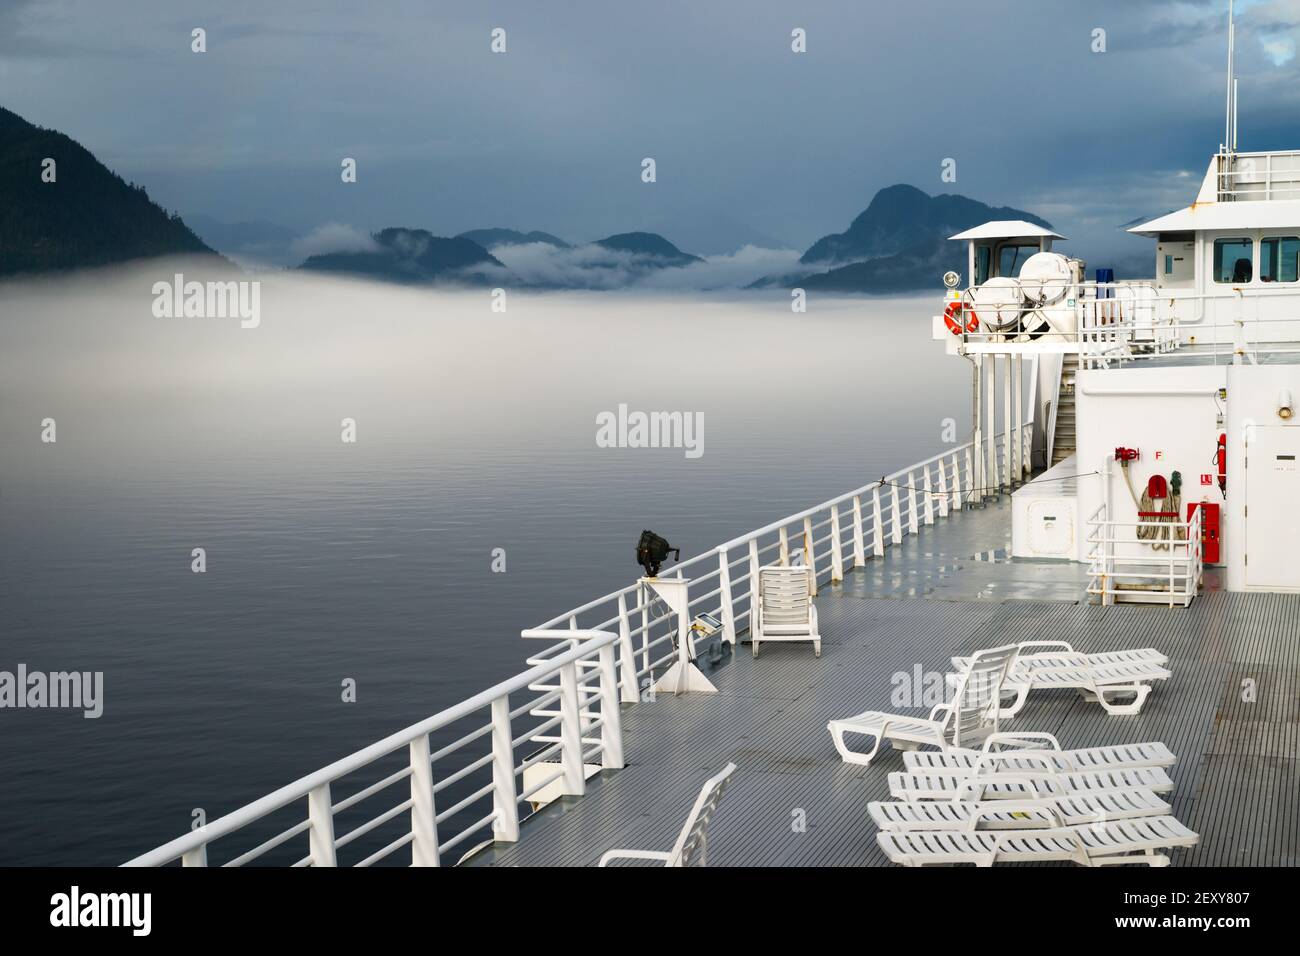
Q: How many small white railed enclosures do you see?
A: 1